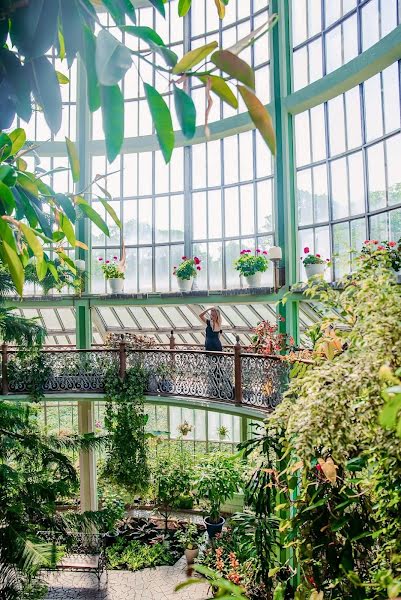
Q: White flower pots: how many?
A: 4